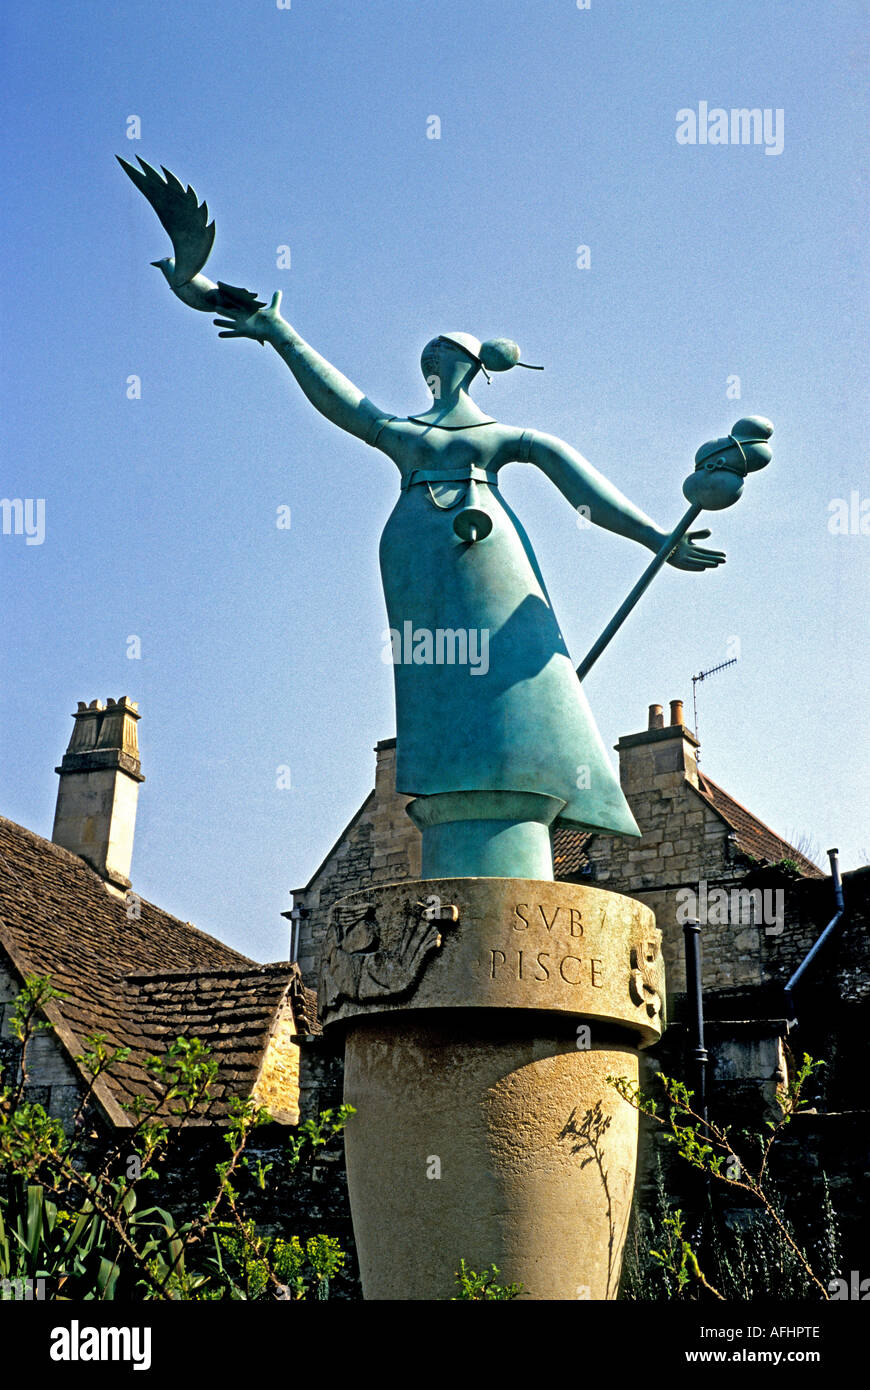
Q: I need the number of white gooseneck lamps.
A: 0